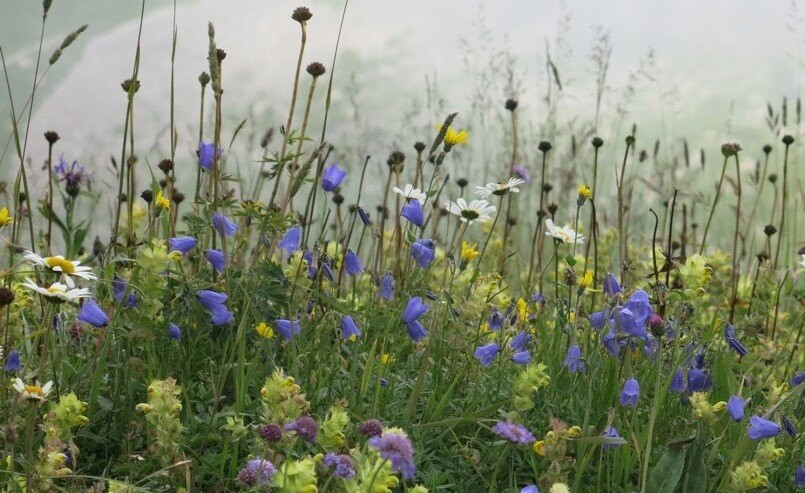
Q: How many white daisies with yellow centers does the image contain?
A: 7